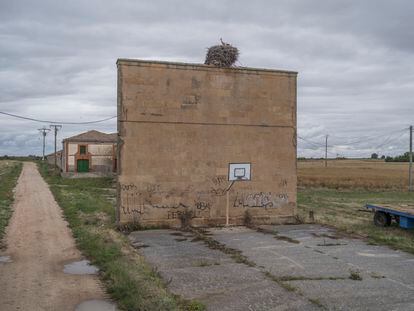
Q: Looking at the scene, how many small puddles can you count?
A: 3